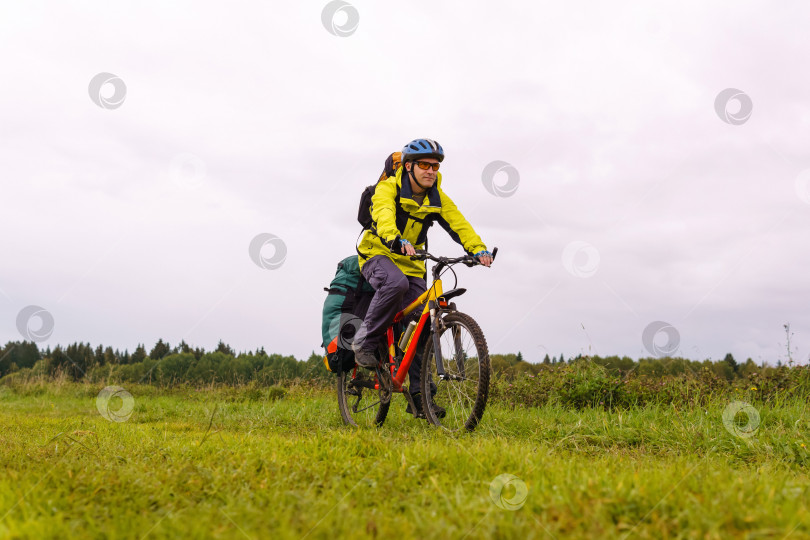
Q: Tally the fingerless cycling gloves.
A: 2